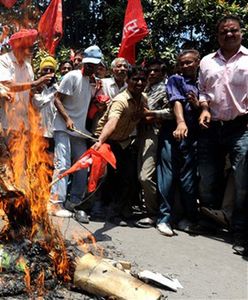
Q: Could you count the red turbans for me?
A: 1